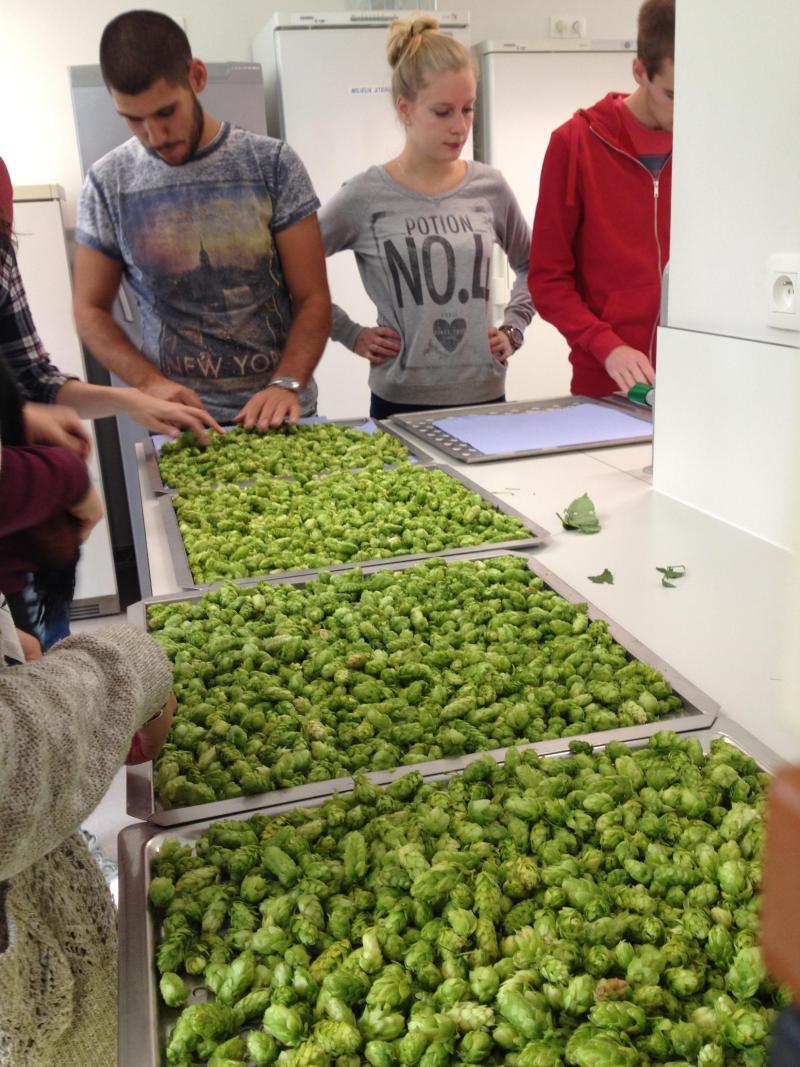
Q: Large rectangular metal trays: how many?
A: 5